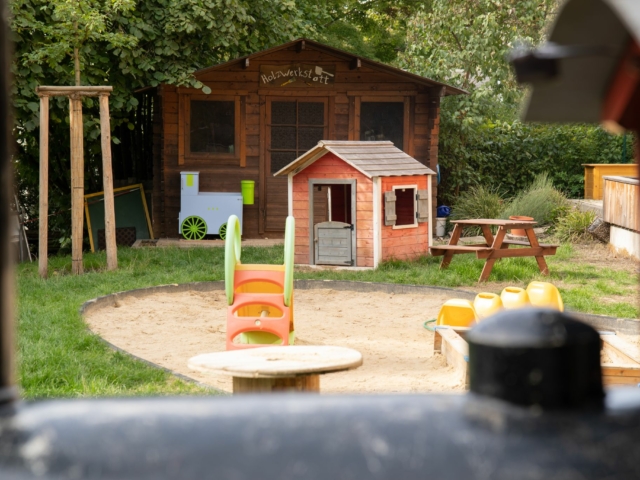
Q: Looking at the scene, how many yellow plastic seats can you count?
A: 4